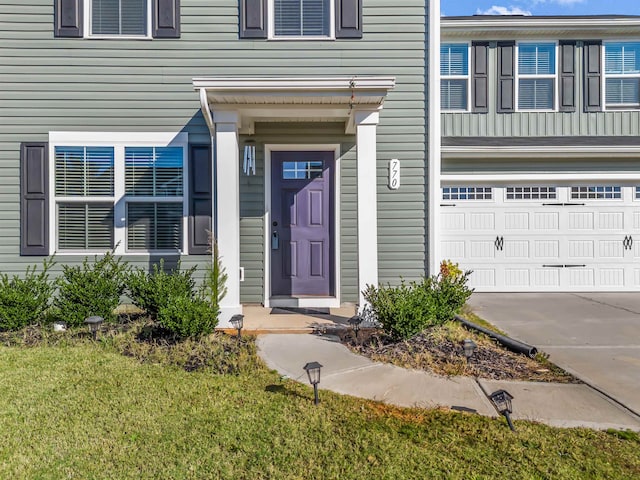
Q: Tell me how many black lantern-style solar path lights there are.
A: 6